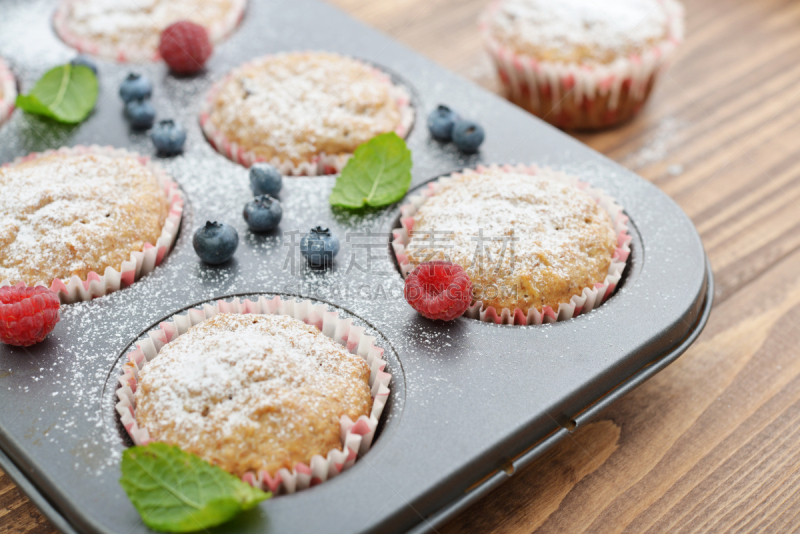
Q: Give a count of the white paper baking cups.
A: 7